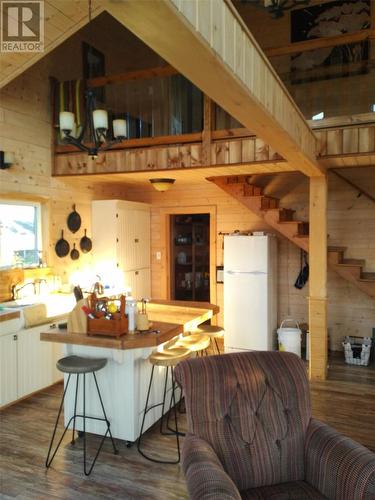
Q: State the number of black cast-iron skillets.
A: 4